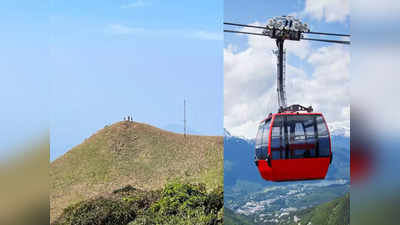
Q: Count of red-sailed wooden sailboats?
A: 0